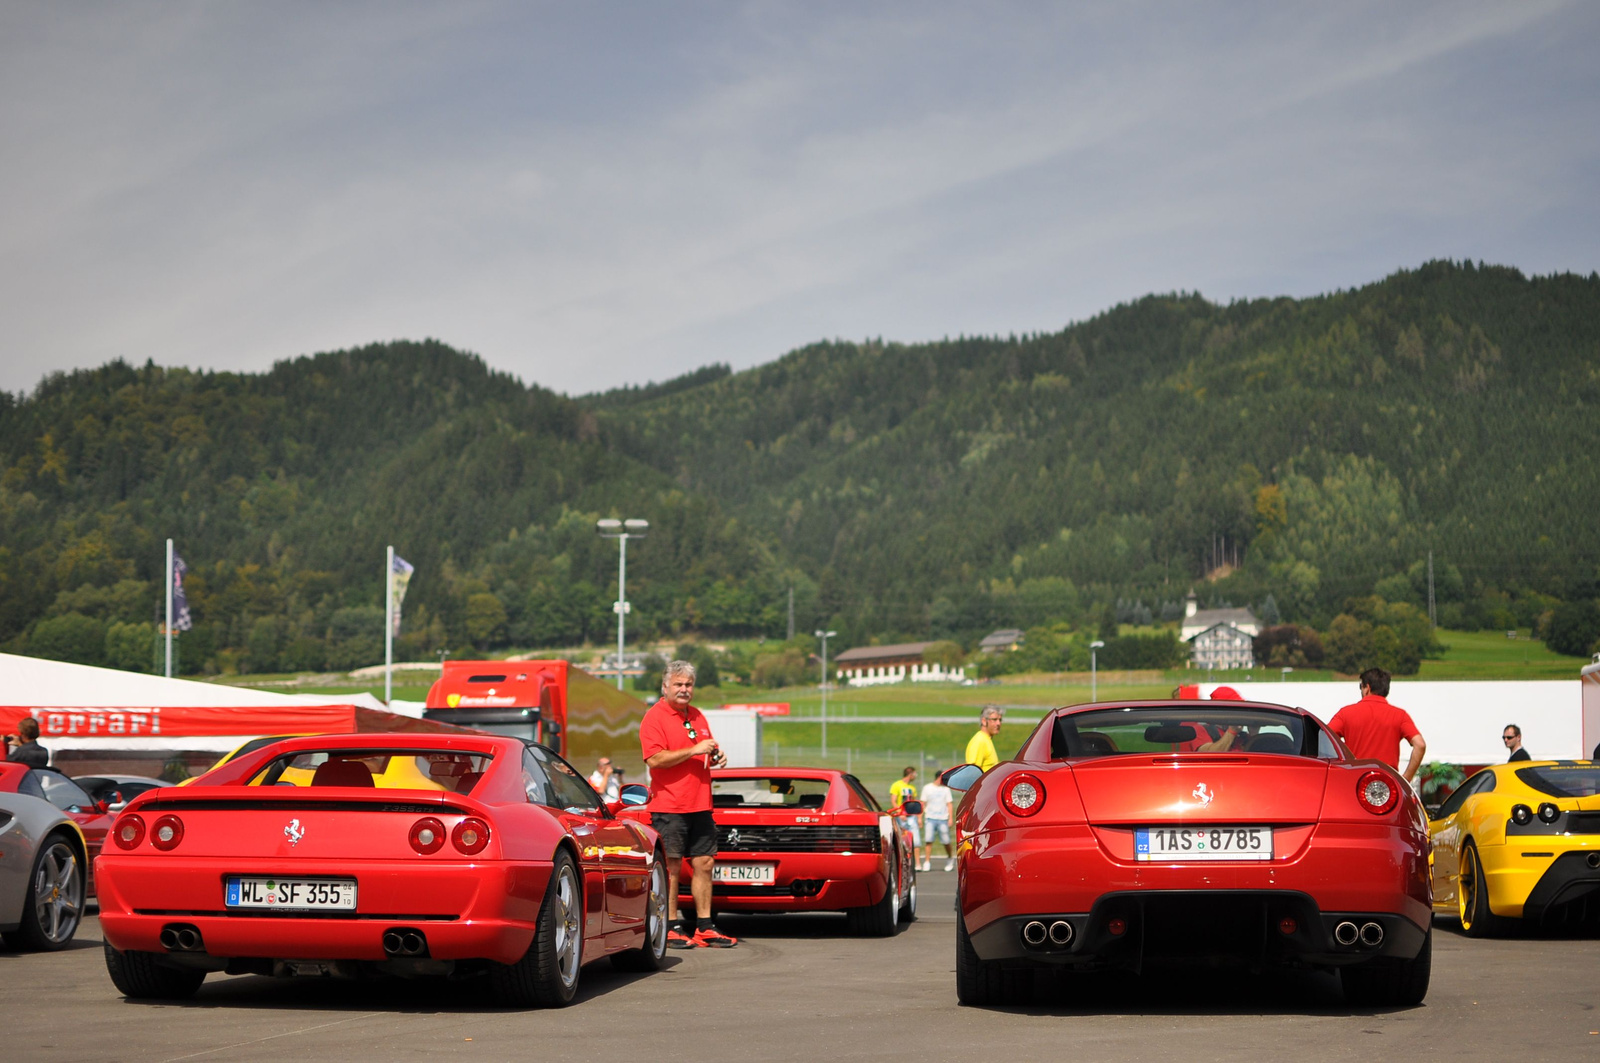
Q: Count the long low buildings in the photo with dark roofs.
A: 1